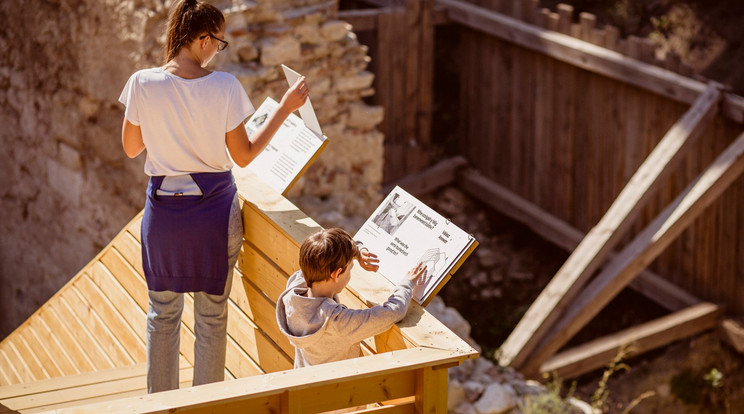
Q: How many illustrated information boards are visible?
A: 2